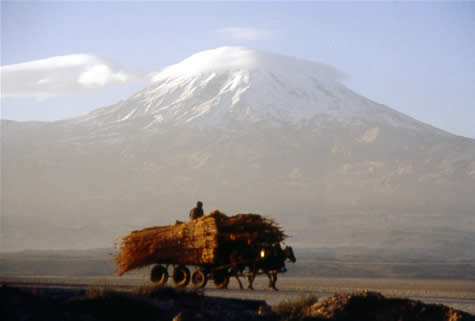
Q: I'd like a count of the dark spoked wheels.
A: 4